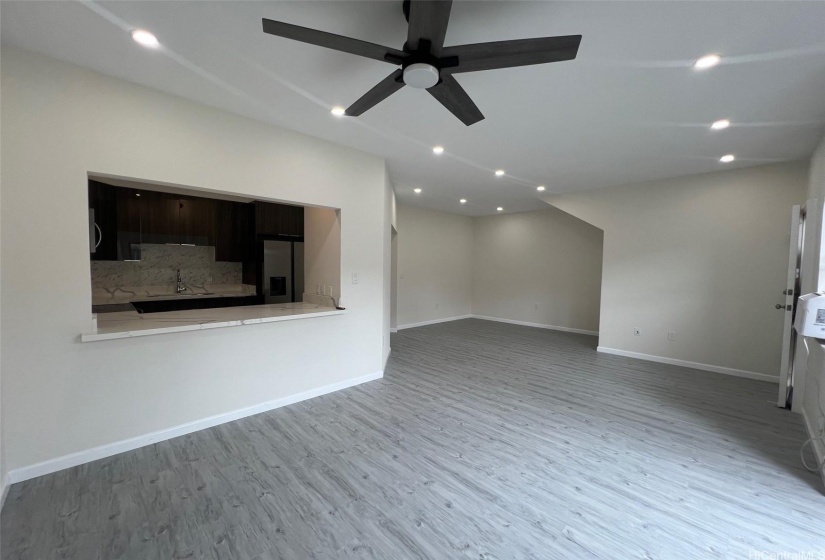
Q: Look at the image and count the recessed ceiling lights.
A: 11